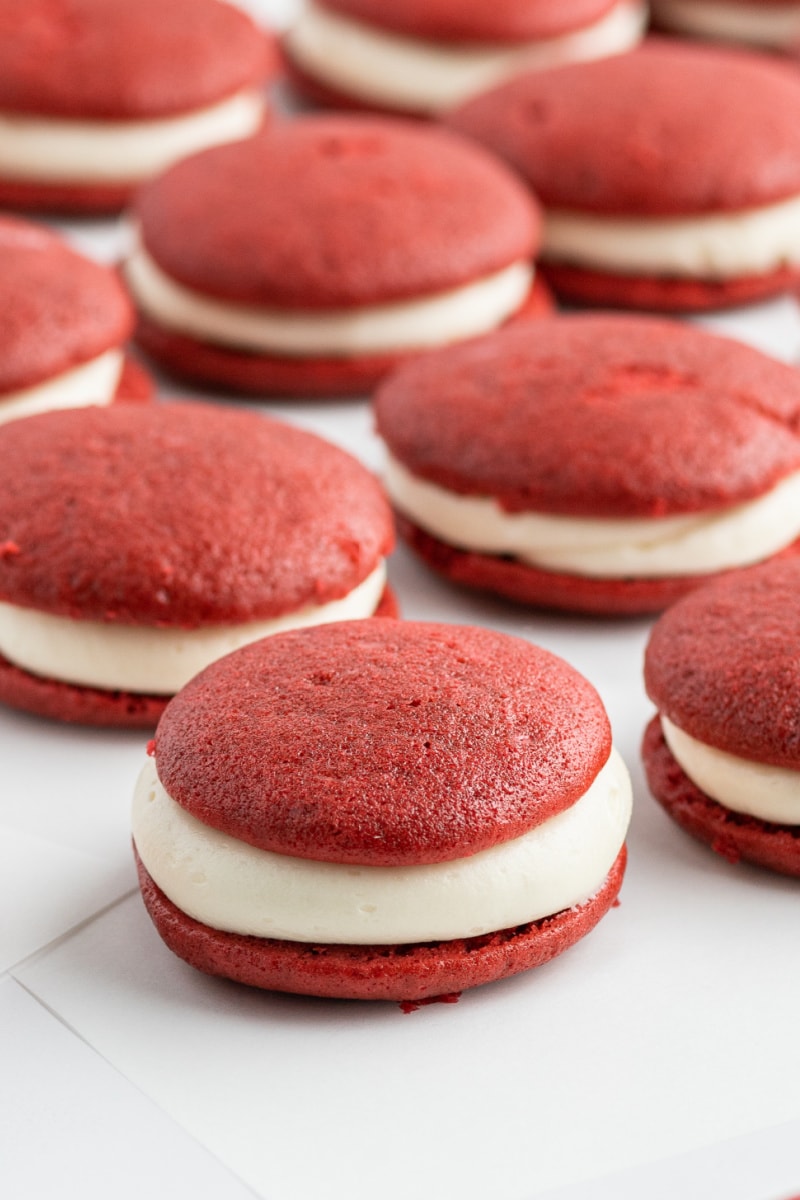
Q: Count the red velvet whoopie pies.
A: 10